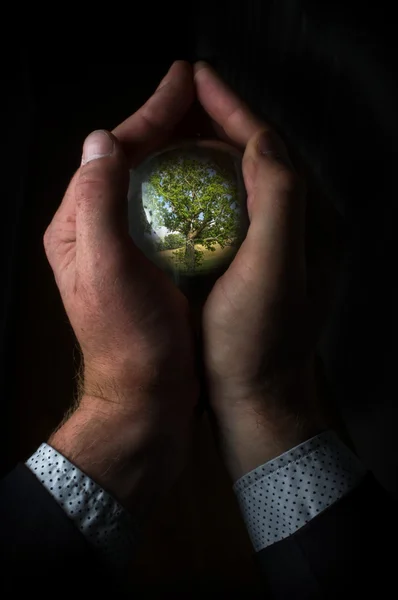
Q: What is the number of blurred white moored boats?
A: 0